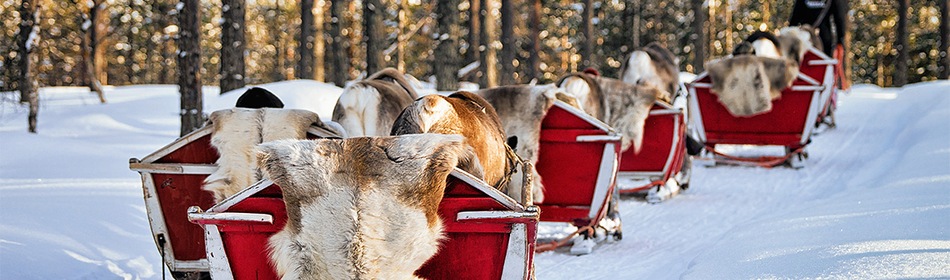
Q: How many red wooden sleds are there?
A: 6